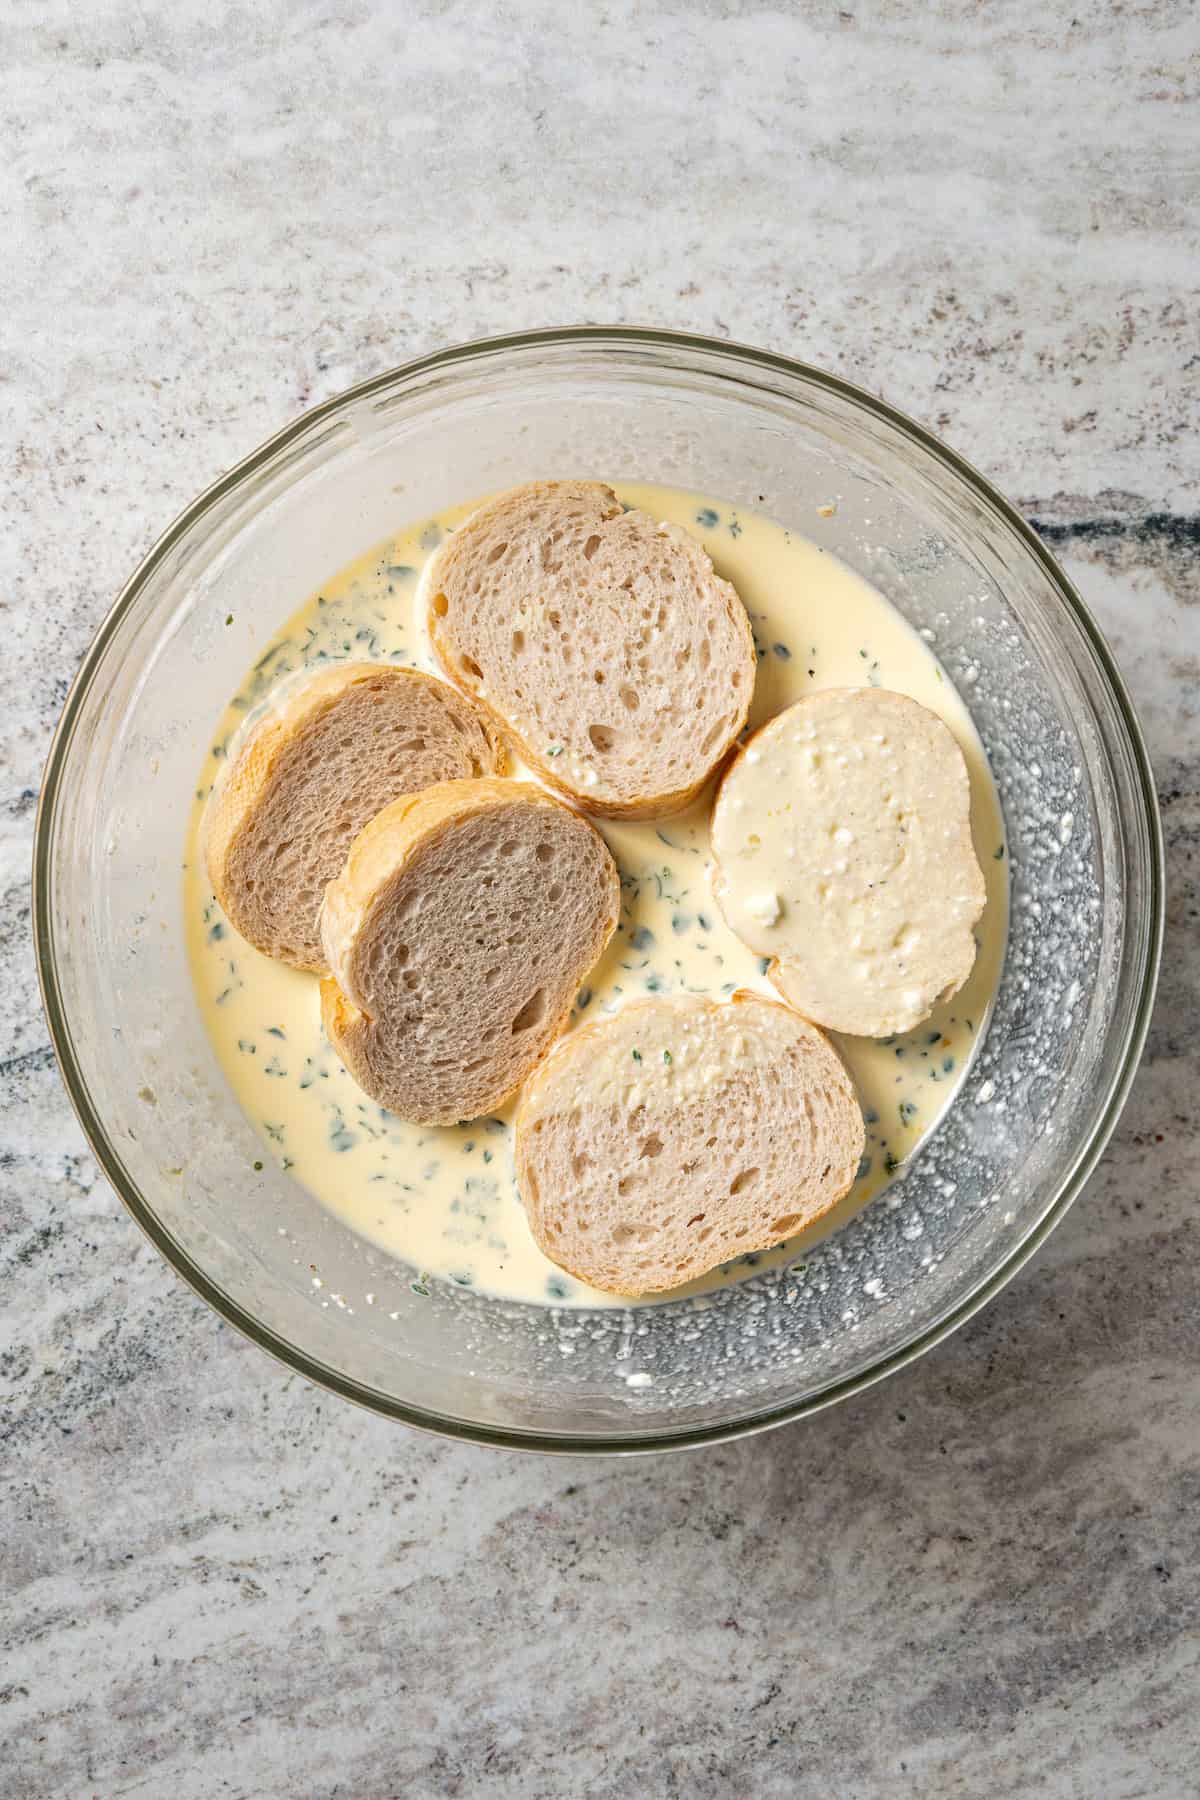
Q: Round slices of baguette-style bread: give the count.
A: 5